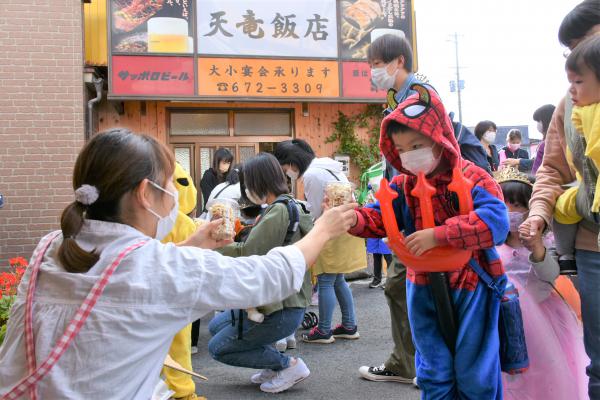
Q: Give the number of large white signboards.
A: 1